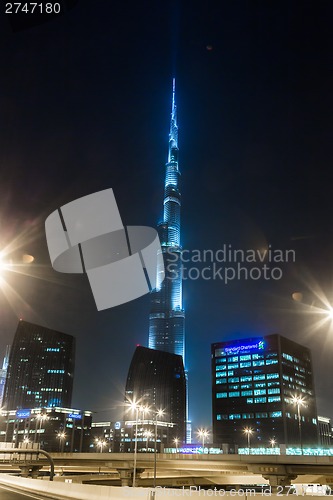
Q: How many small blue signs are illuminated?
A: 2